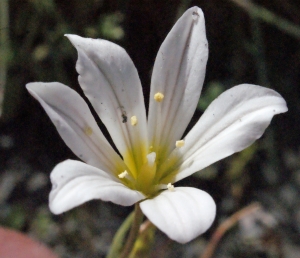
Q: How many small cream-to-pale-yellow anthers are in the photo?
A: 5